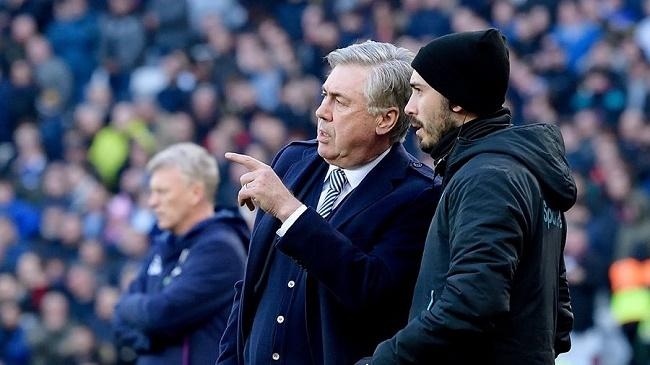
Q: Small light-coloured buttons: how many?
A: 3